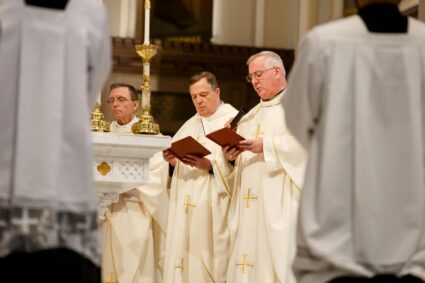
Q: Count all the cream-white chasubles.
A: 3